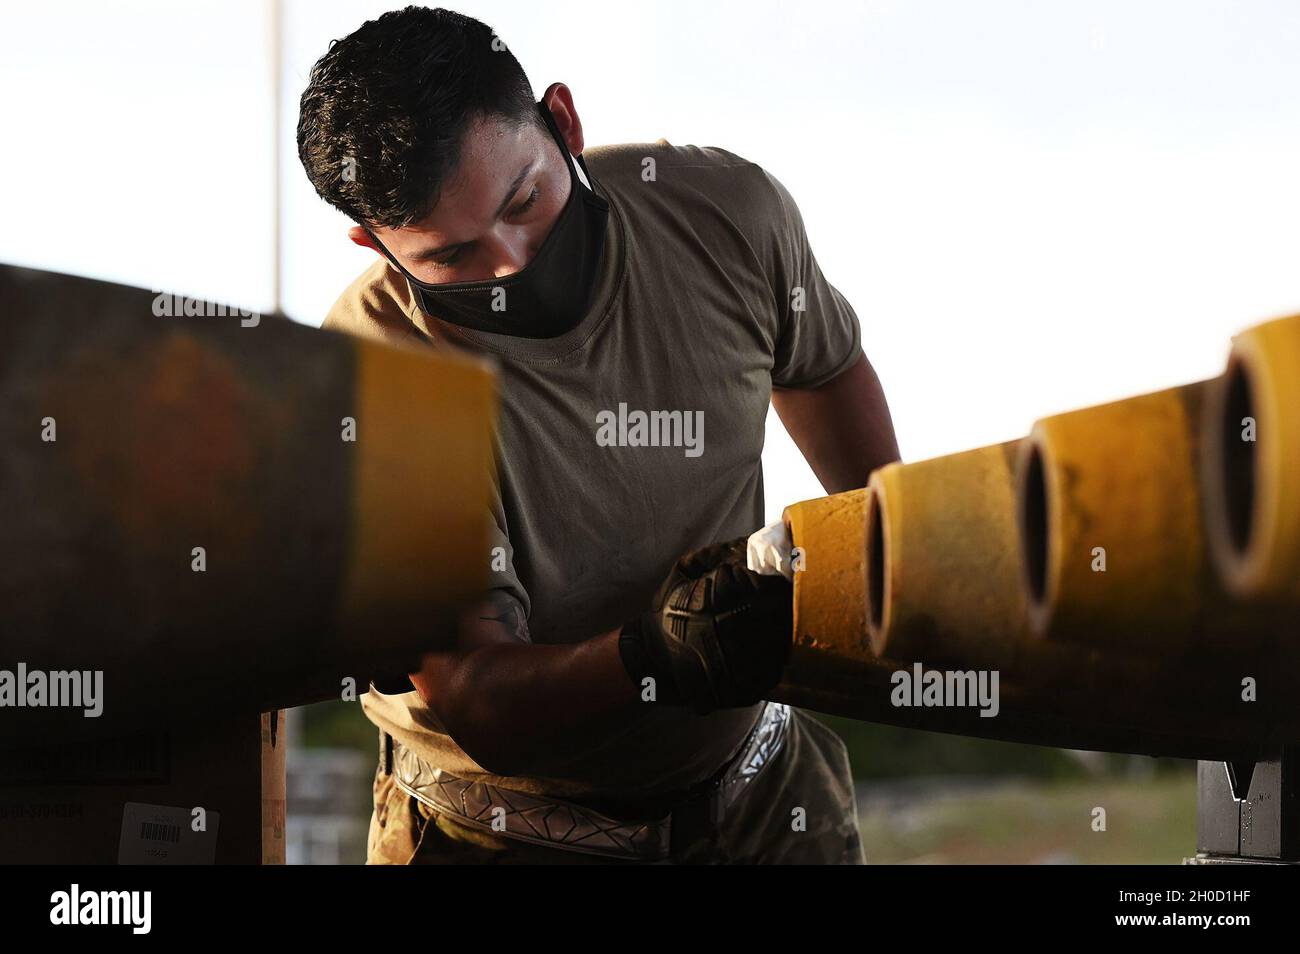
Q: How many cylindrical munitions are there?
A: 5